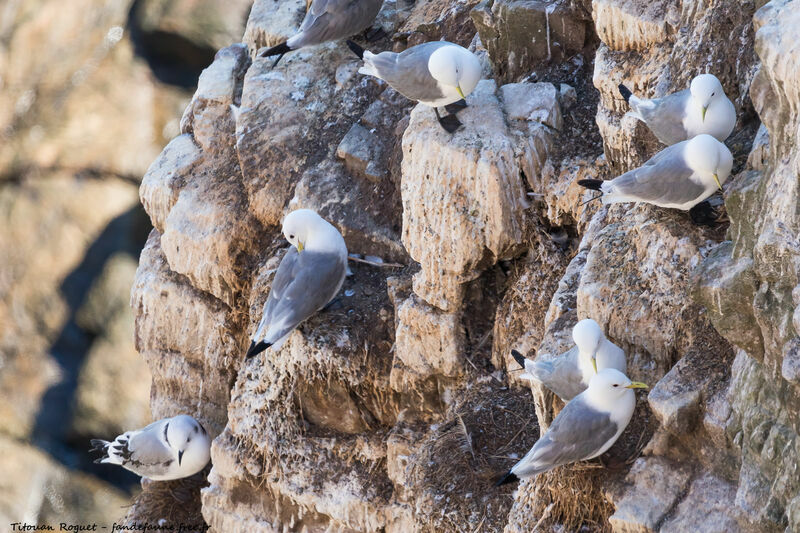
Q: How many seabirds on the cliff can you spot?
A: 8